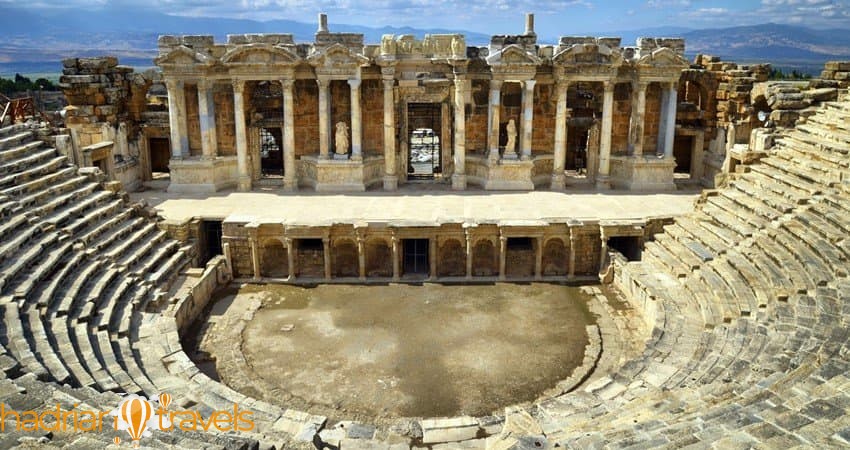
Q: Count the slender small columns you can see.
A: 12